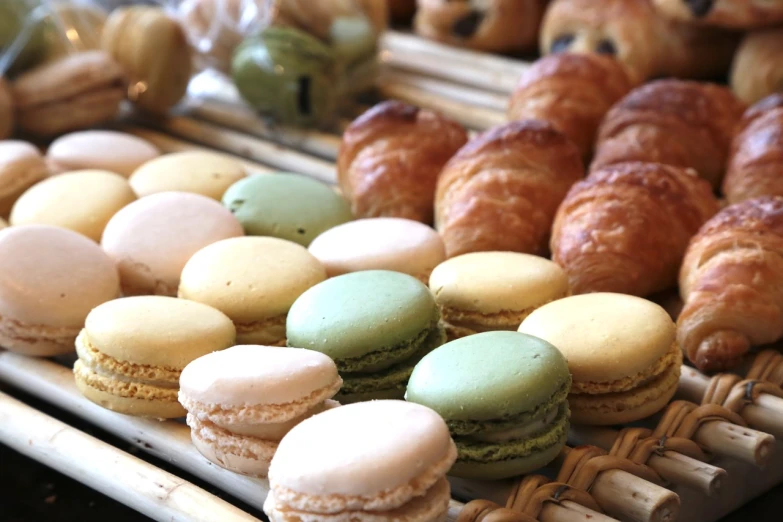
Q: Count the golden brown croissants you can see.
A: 7